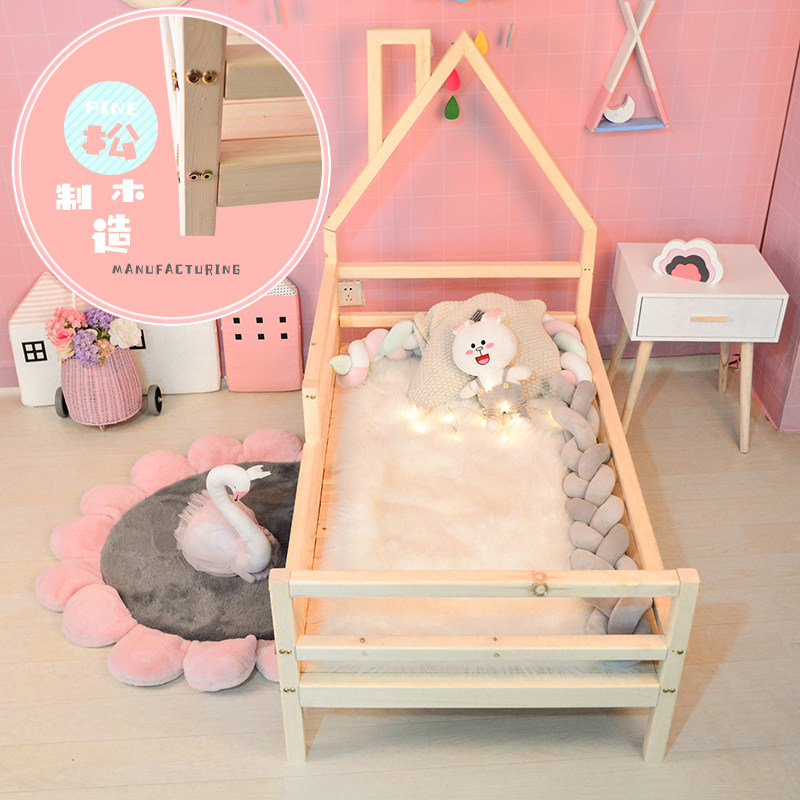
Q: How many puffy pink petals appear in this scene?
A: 10